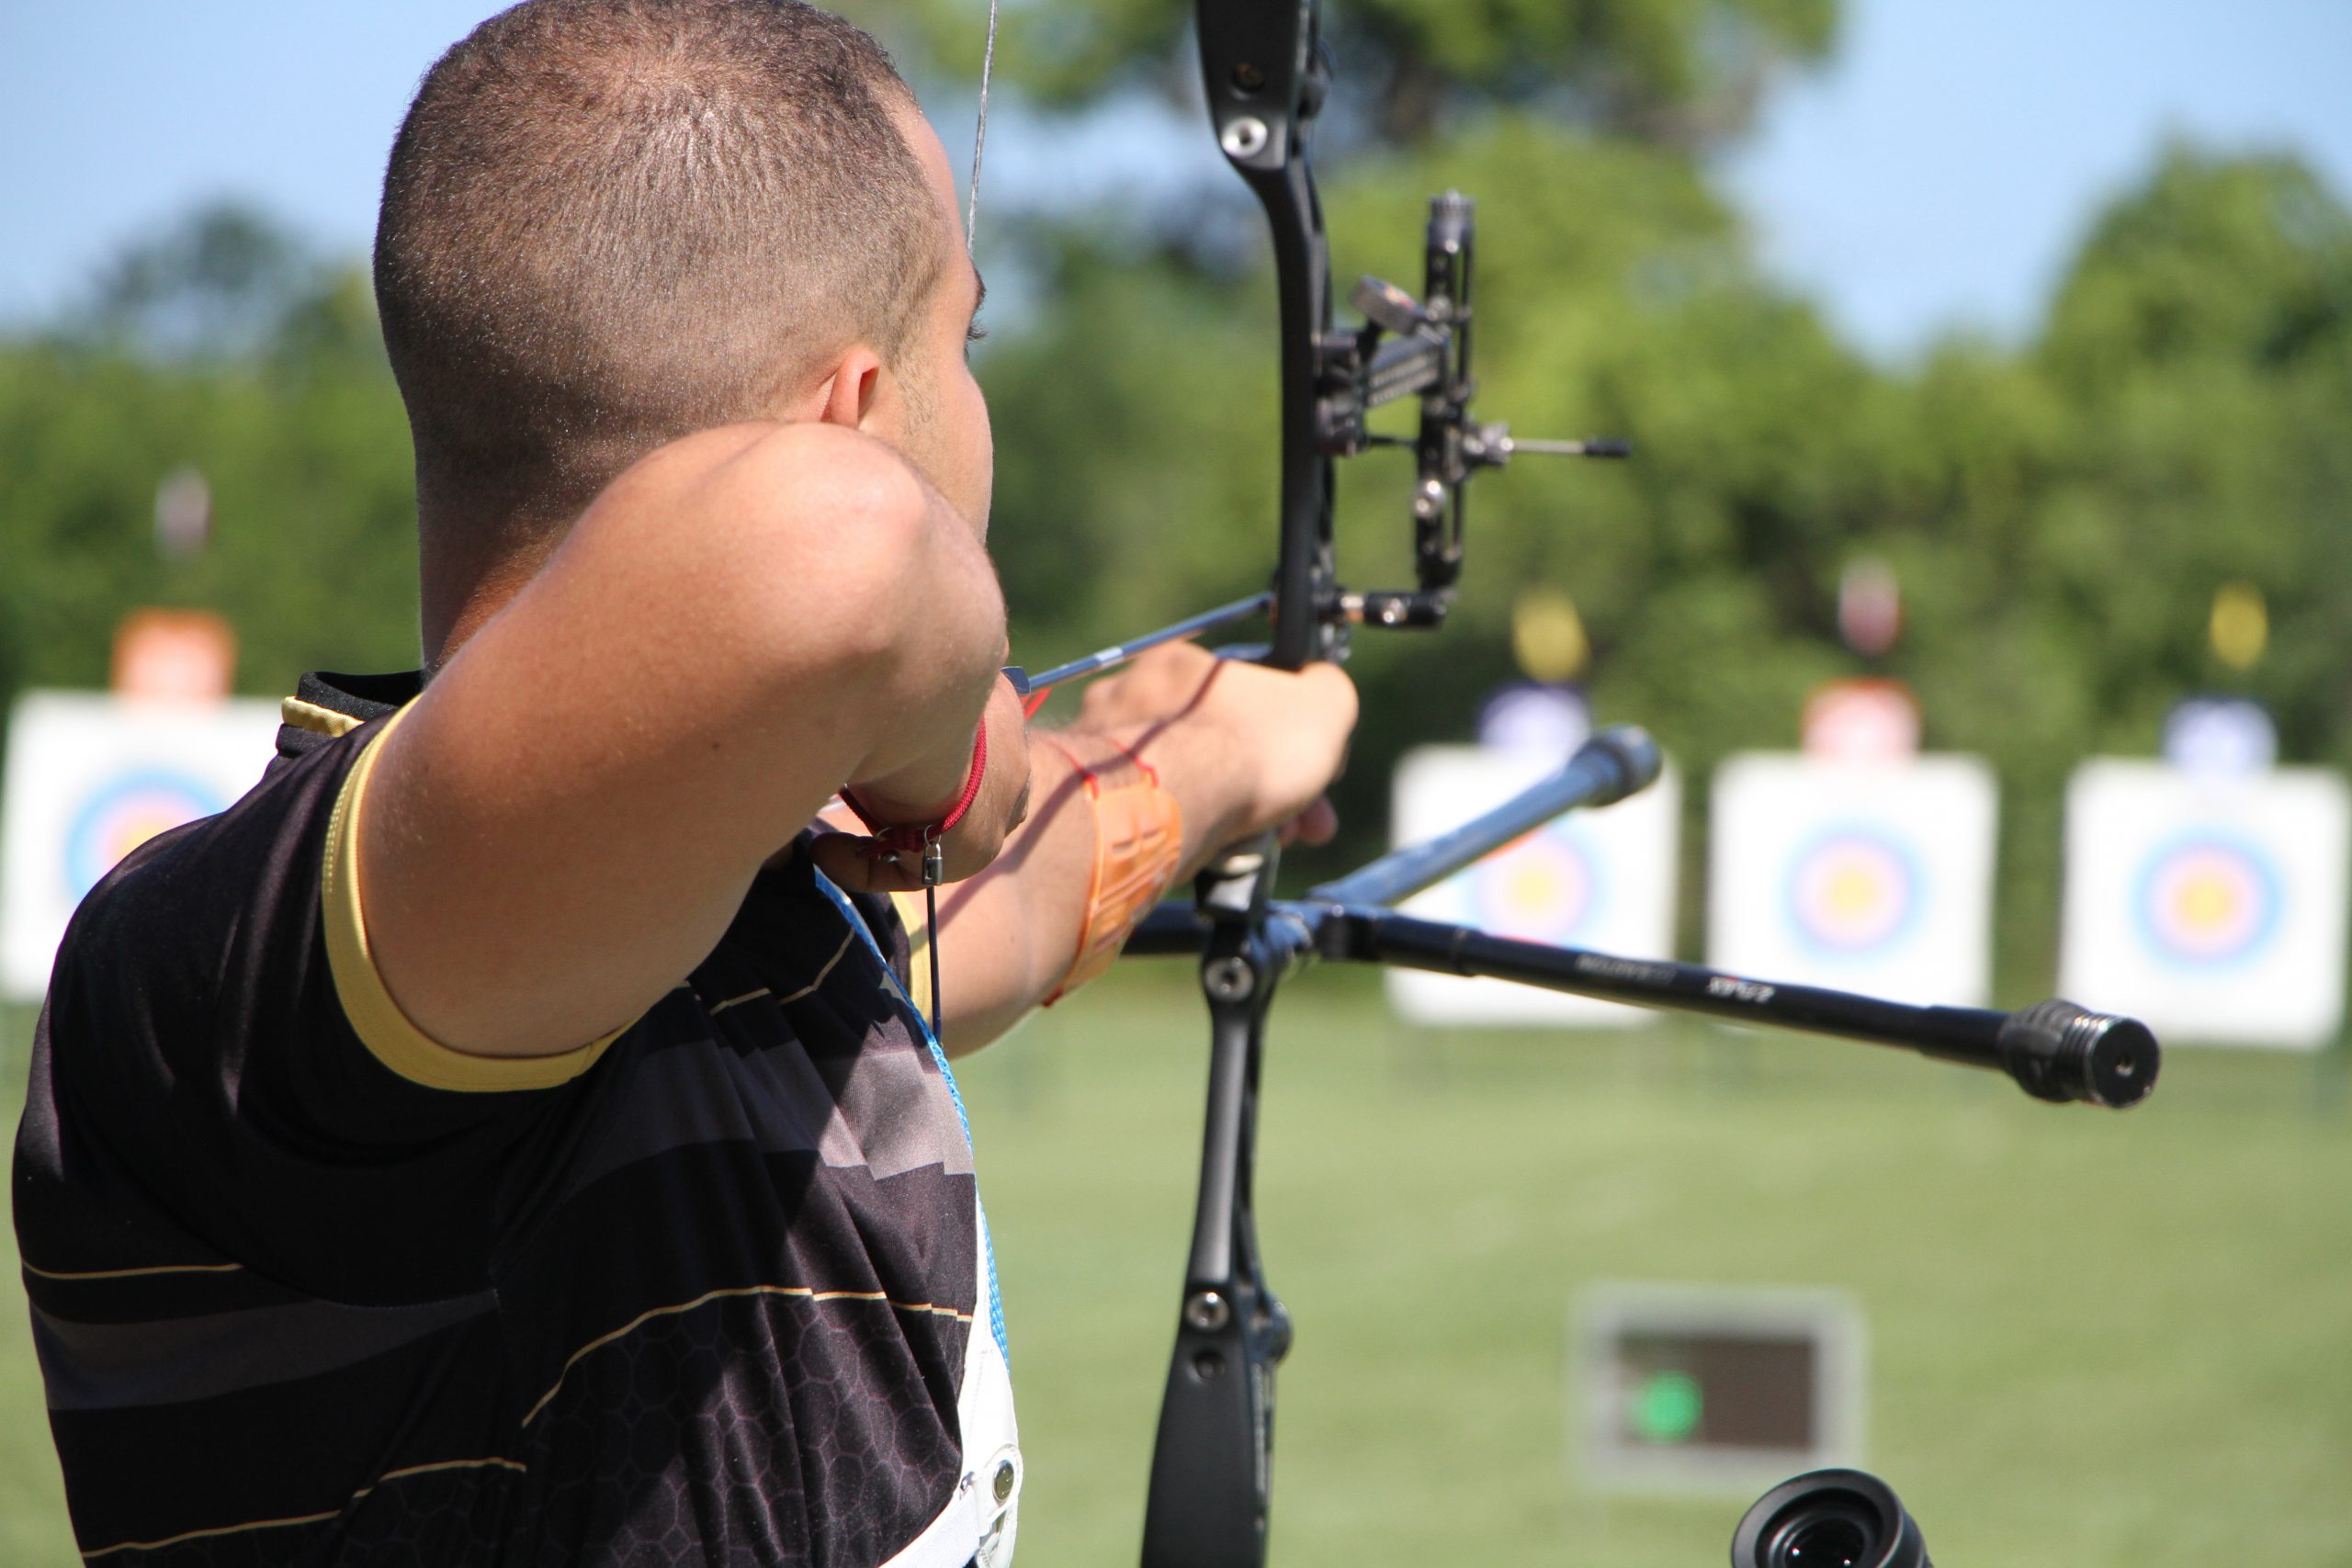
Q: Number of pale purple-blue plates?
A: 2